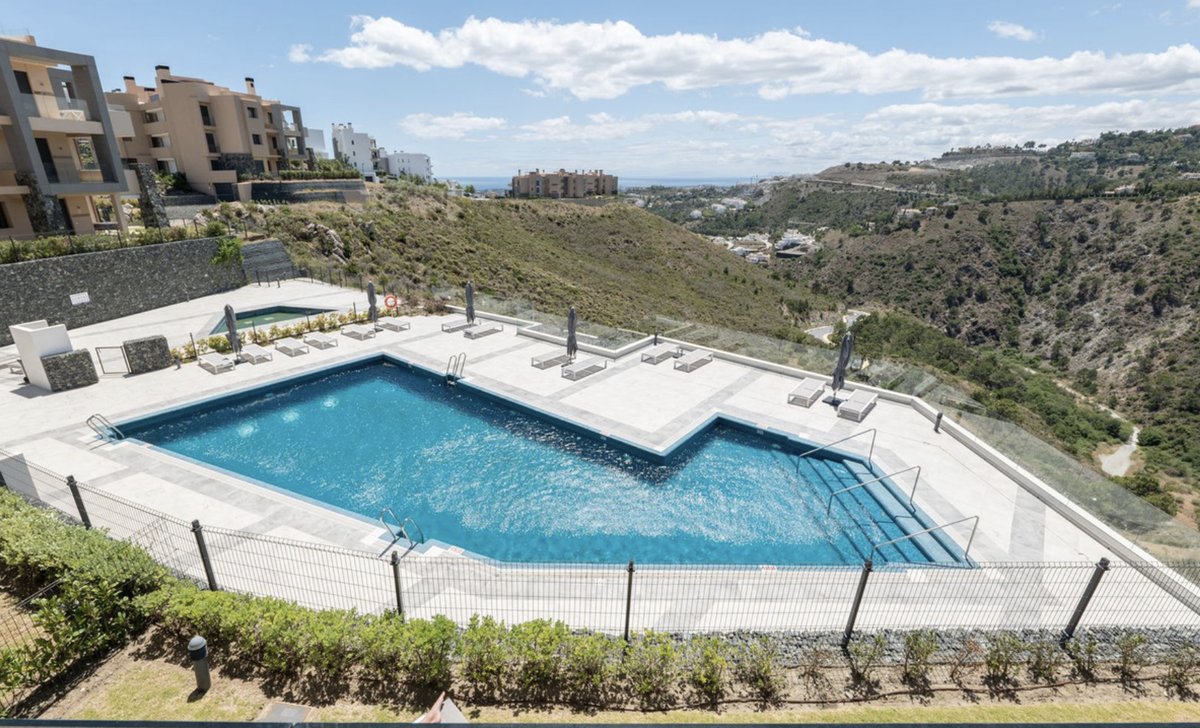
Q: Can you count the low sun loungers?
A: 14